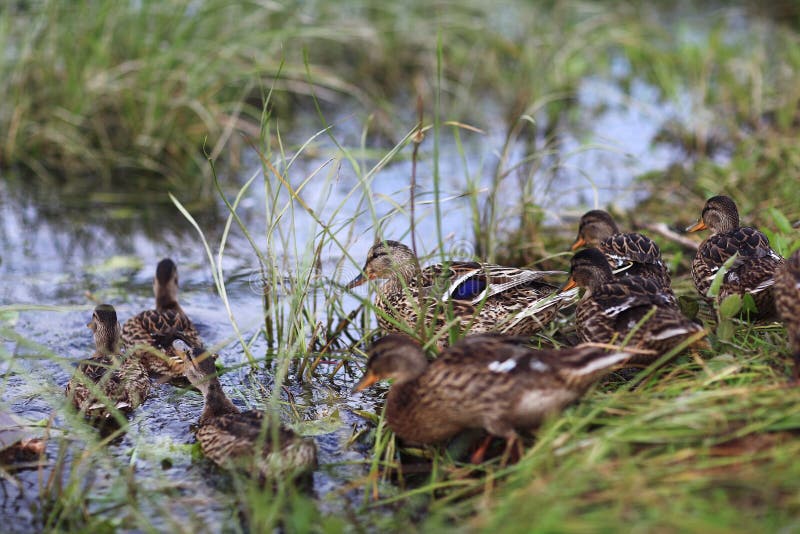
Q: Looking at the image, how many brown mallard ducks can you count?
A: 9